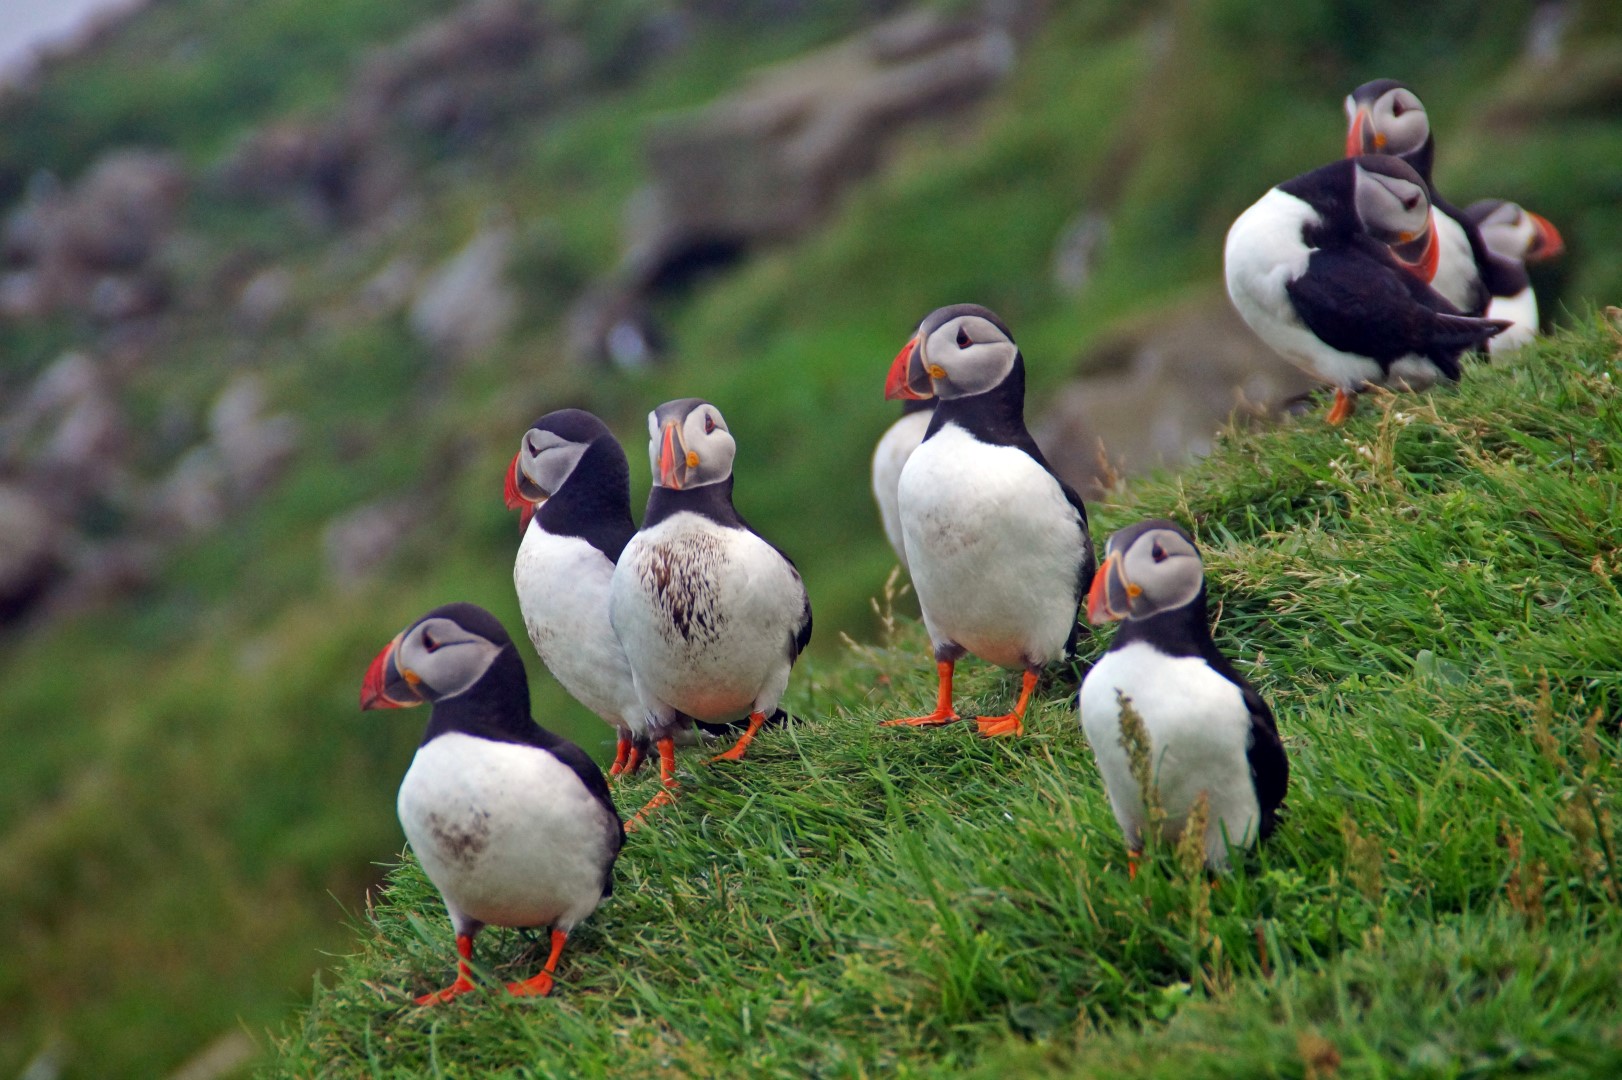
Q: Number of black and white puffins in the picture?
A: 9